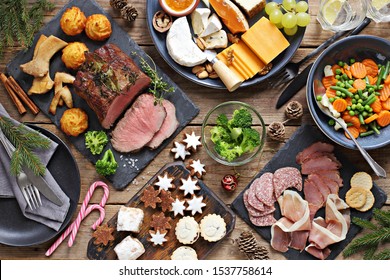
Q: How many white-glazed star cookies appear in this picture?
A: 8